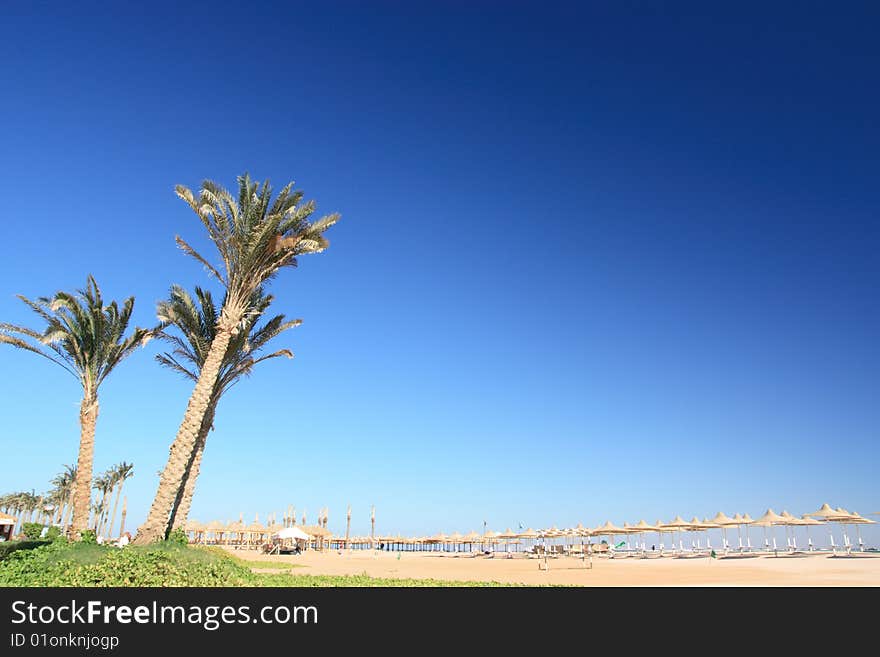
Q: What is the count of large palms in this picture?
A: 3